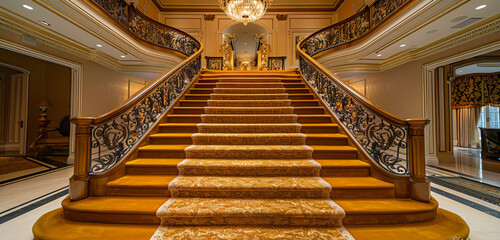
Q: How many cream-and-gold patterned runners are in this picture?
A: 1